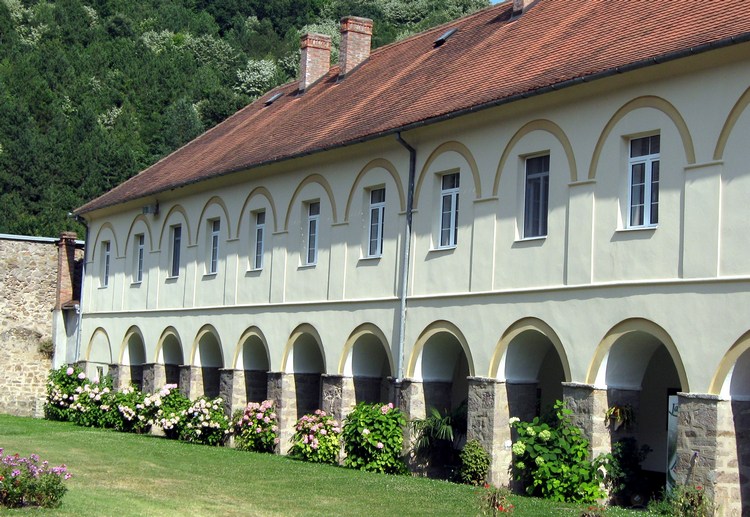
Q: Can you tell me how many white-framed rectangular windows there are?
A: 10